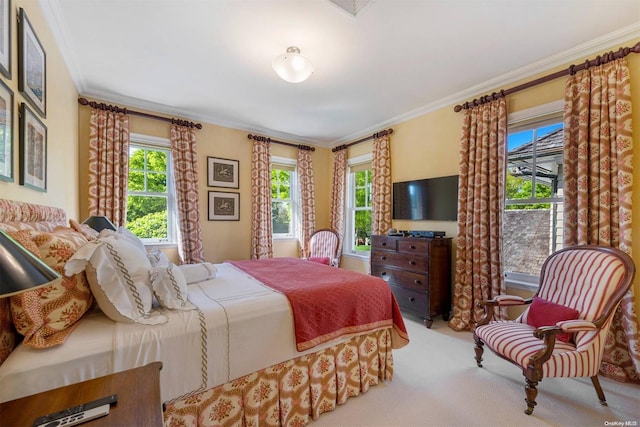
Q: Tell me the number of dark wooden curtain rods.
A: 4